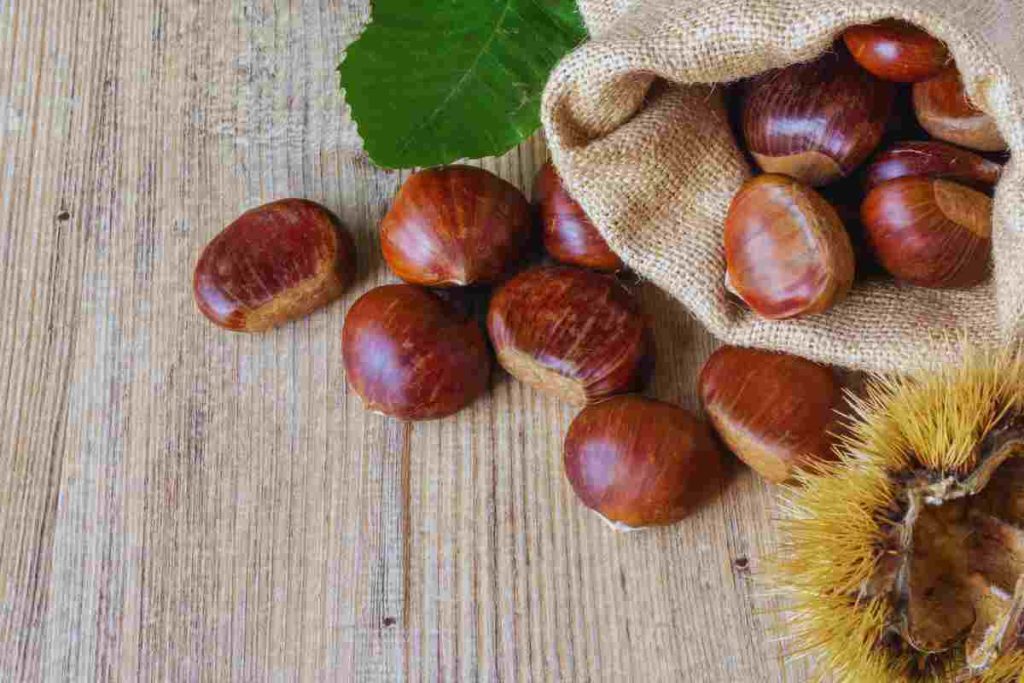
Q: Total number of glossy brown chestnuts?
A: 13